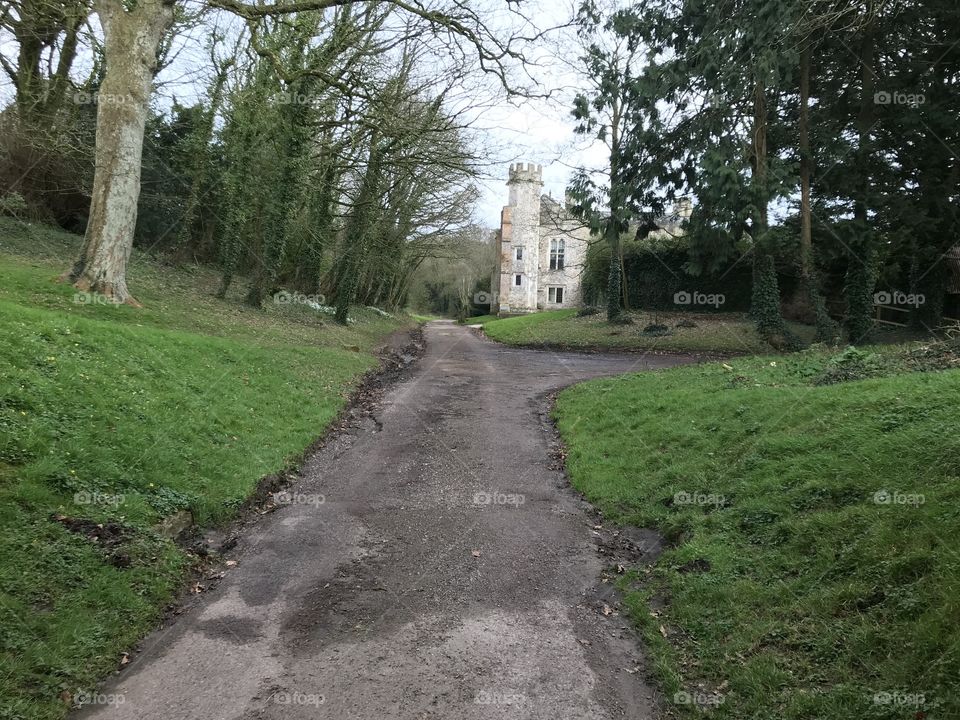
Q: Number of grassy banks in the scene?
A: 3